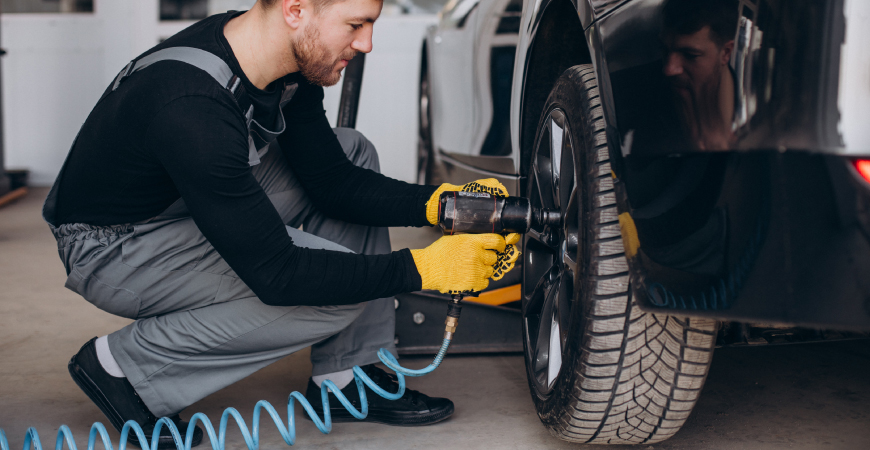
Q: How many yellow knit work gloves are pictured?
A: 2